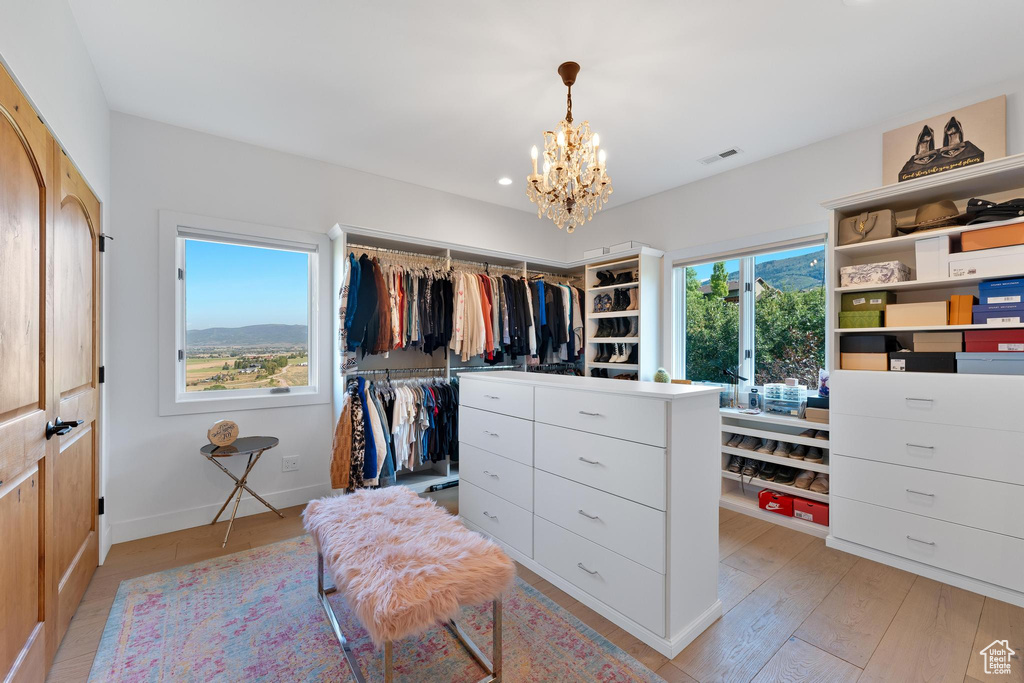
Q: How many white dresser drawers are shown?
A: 12